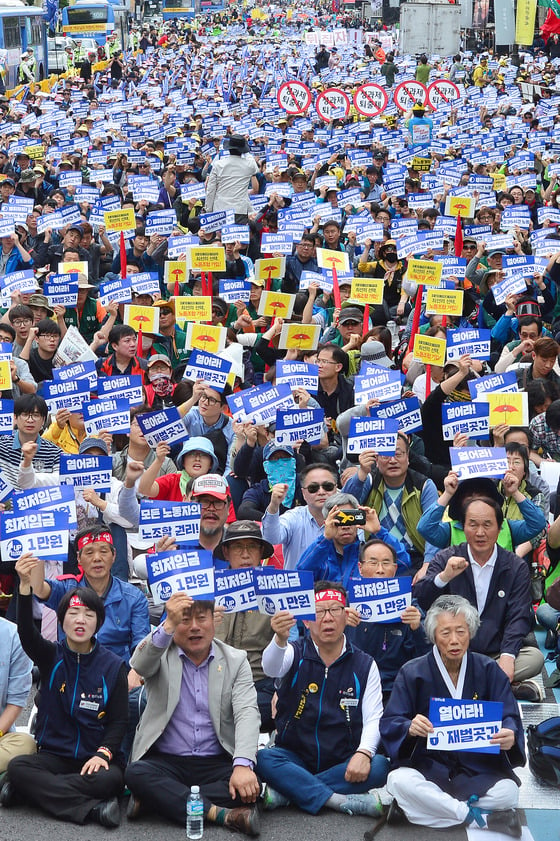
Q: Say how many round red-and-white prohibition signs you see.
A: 5